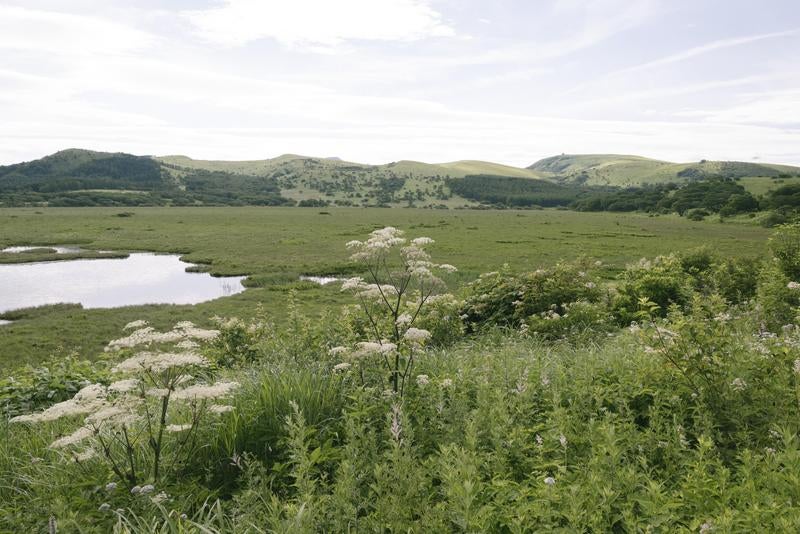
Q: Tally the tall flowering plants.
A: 2